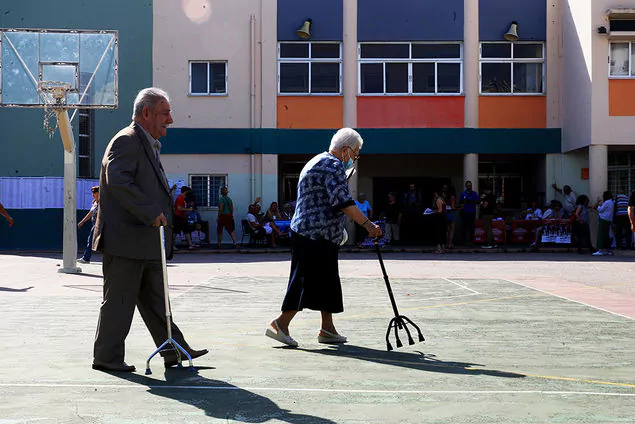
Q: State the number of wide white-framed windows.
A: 3